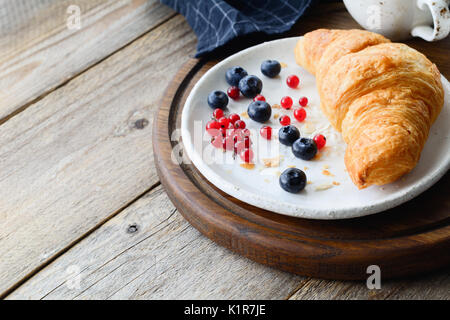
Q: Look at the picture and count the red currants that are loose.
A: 9